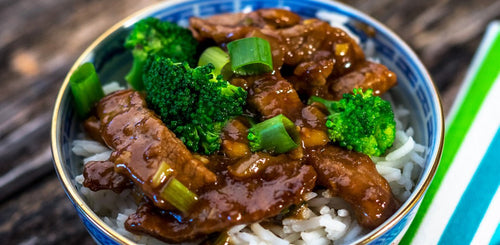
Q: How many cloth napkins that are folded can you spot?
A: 1